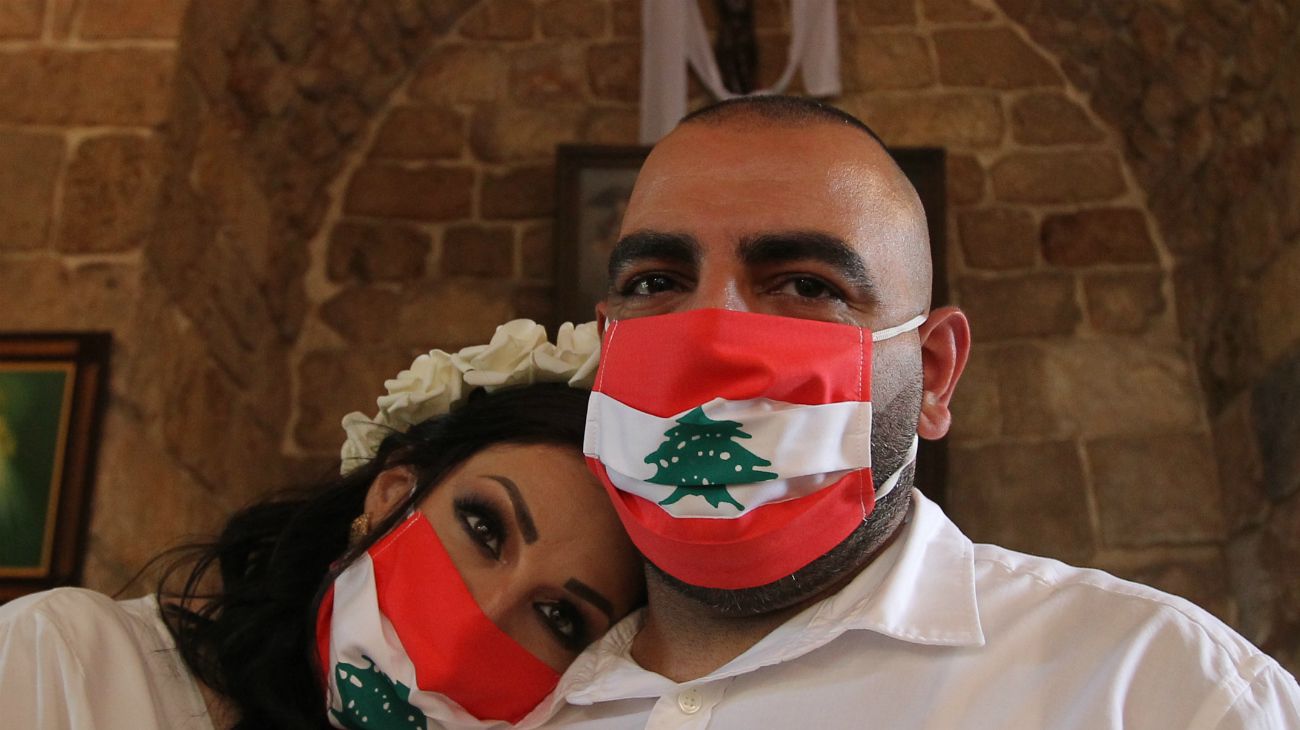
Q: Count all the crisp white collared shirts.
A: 1